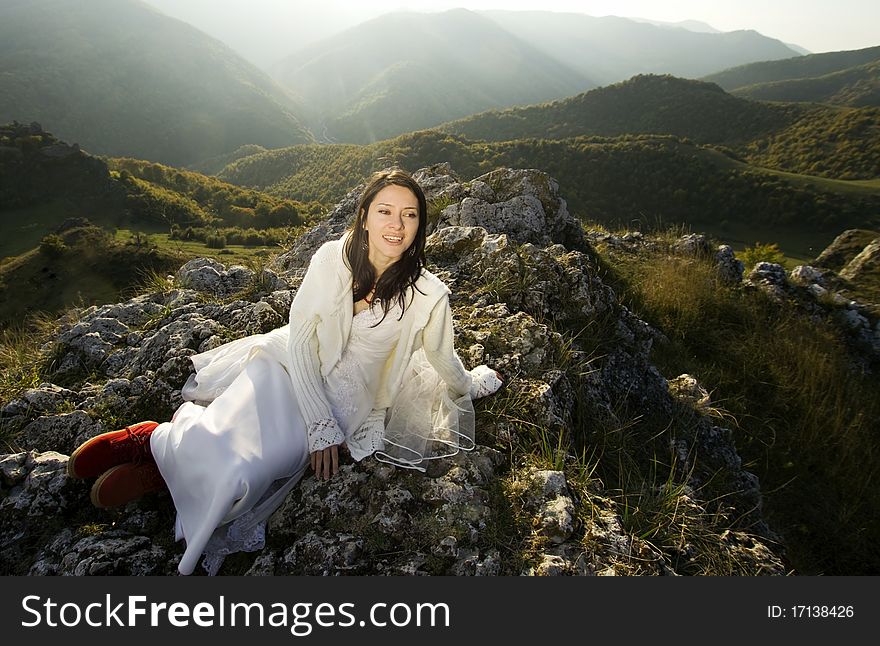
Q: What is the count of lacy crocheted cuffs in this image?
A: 2